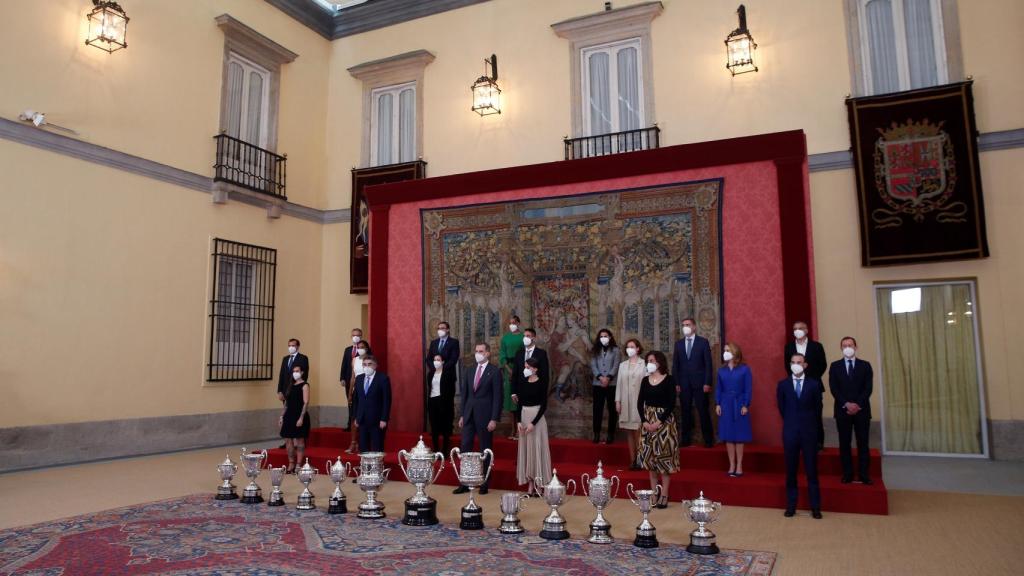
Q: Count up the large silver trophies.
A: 13